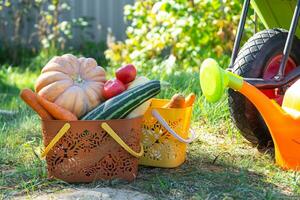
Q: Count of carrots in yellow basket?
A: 2